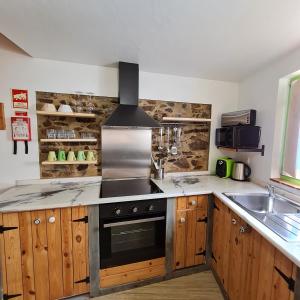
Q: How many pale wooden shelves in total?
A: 4